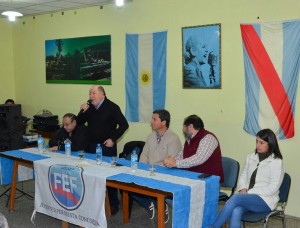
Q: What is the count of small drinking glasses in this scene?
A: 4